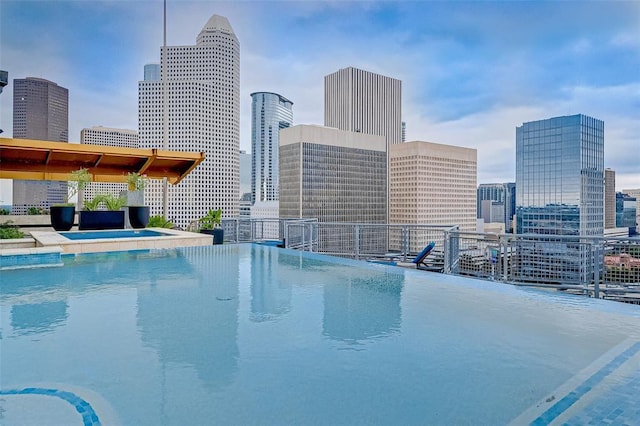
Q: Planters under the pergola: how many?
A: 3